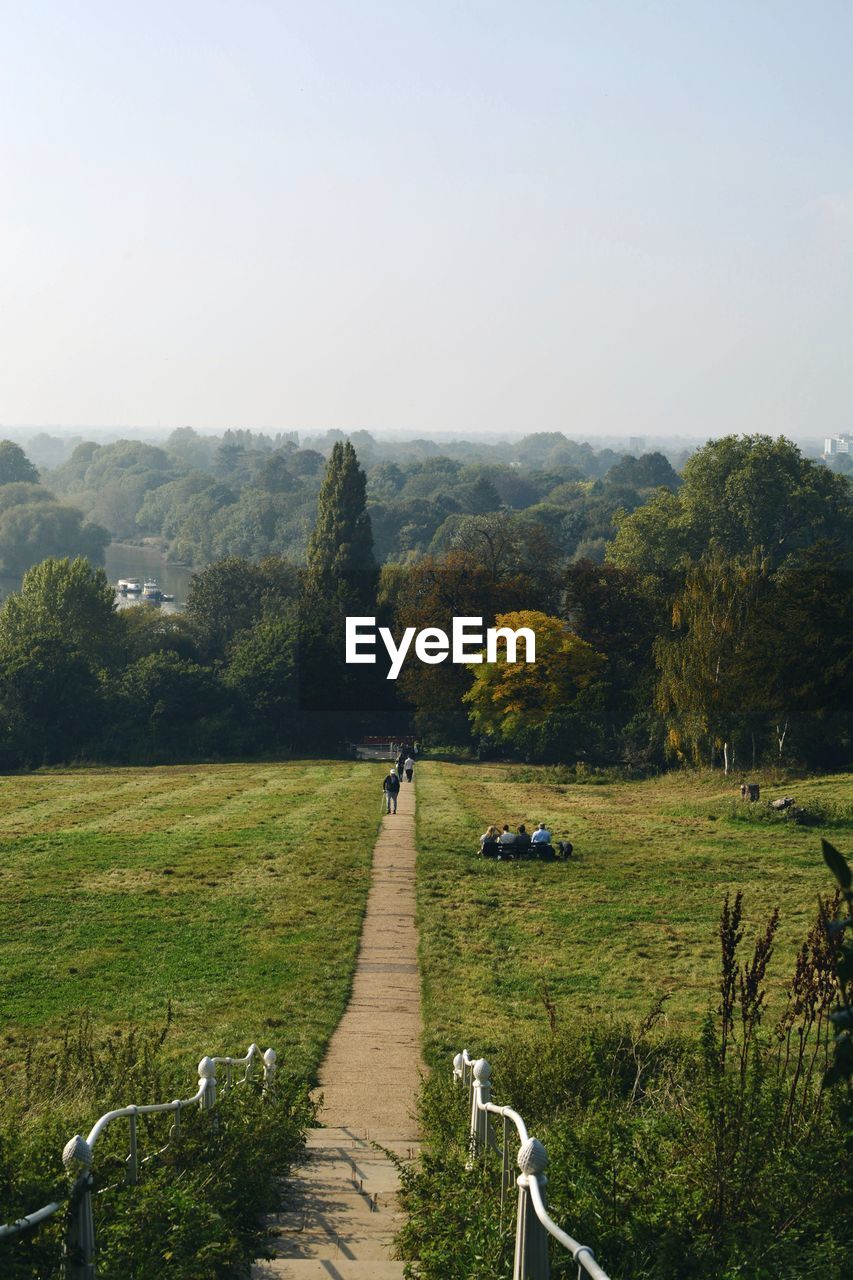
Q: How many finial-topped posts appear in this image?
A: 6